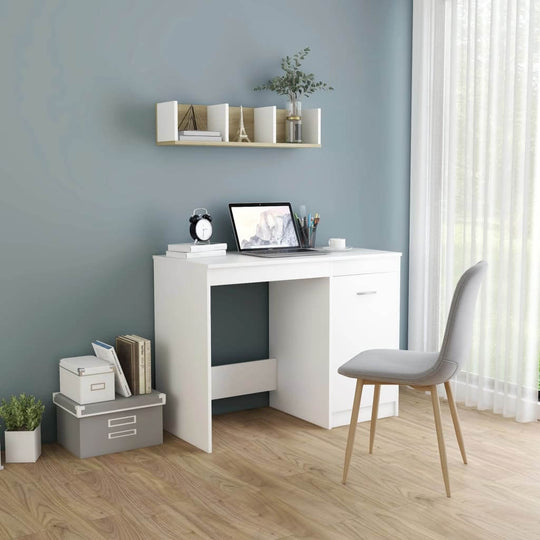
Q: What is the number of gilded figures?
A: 1